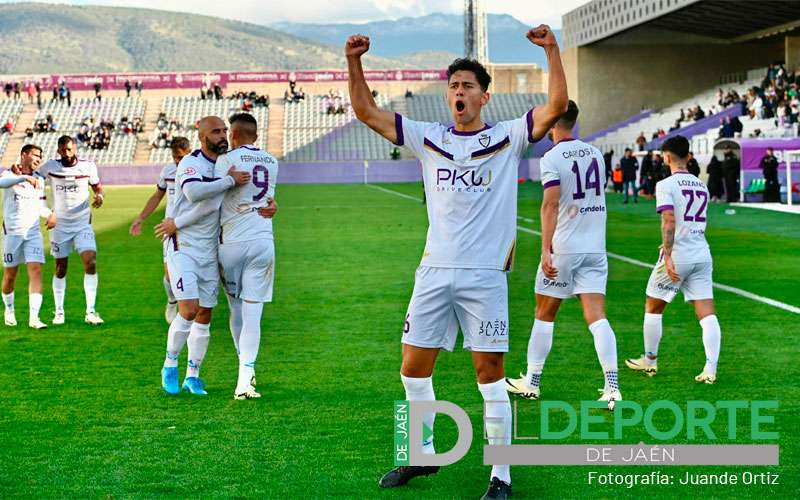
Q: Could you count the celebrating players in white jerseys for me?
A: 8